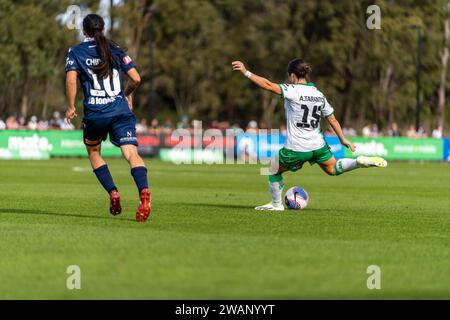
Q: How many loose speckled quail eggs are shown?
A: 0